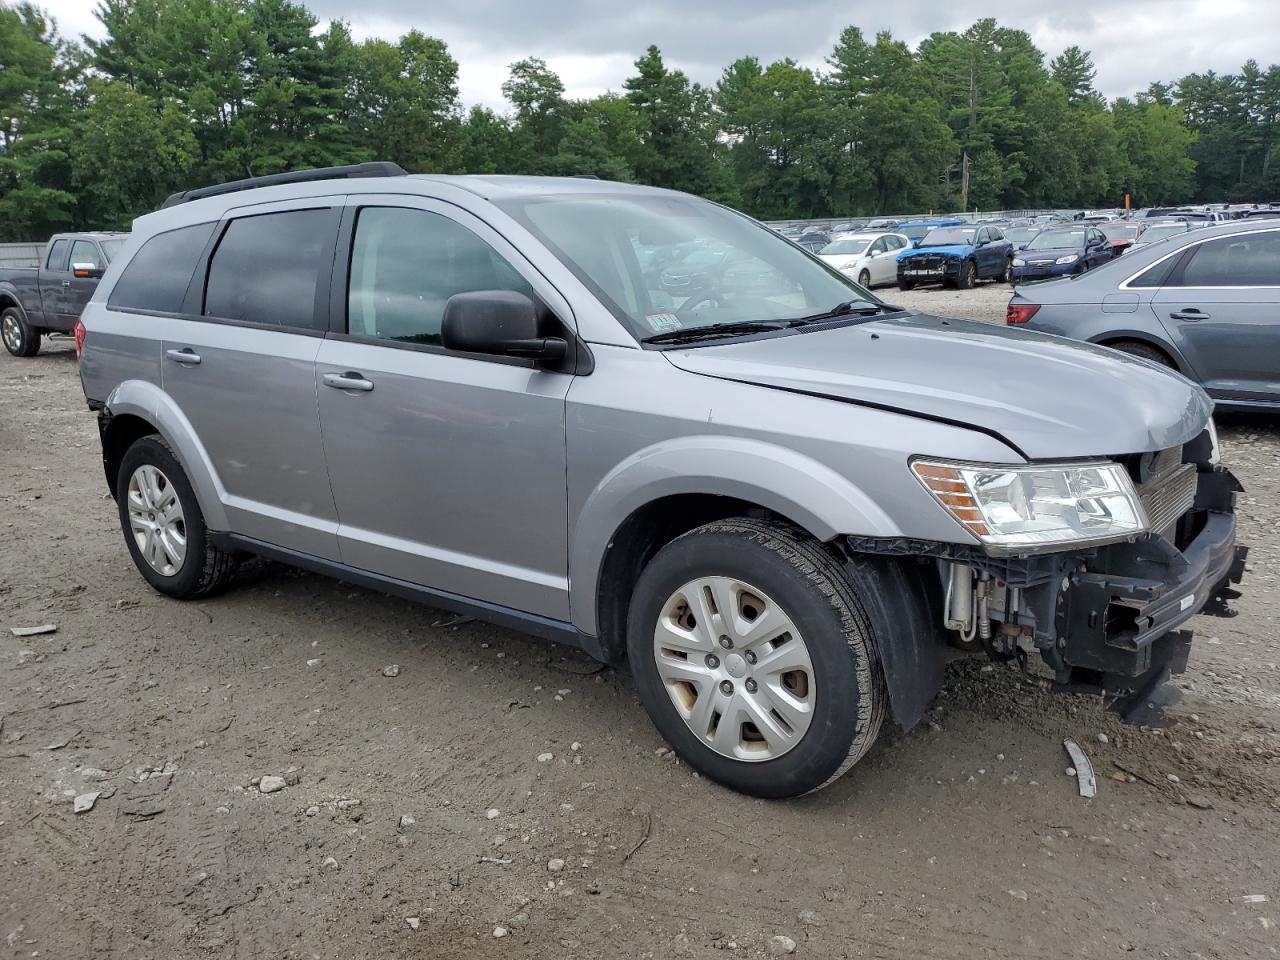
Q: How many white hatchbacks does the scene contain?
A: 1